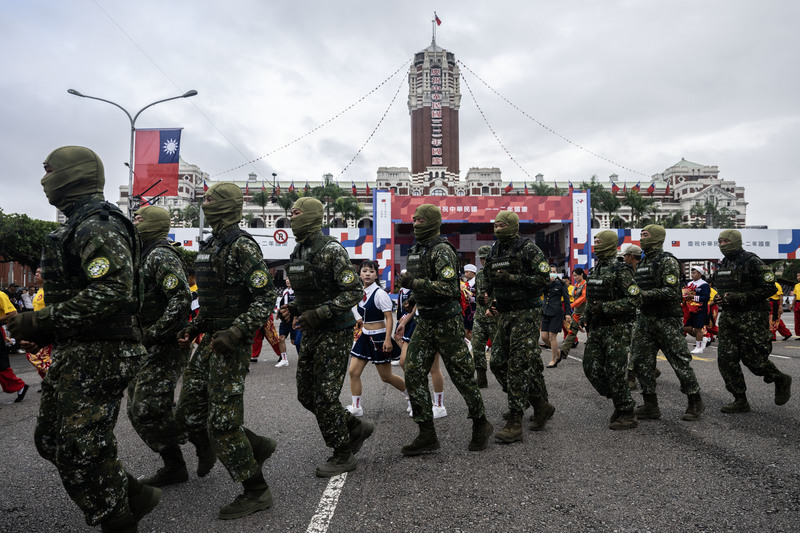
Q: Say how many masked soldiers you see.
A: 9